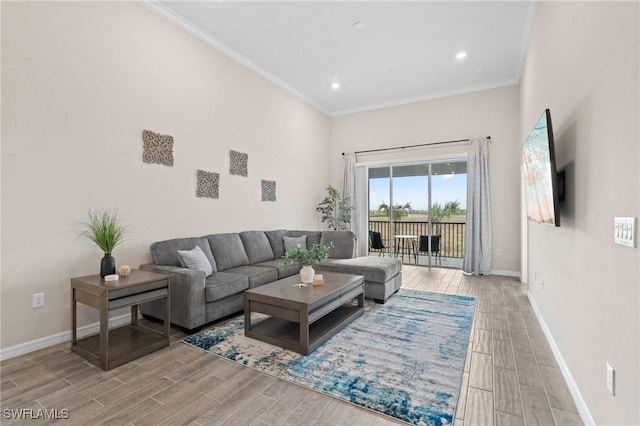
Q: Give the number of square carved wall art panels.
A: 4